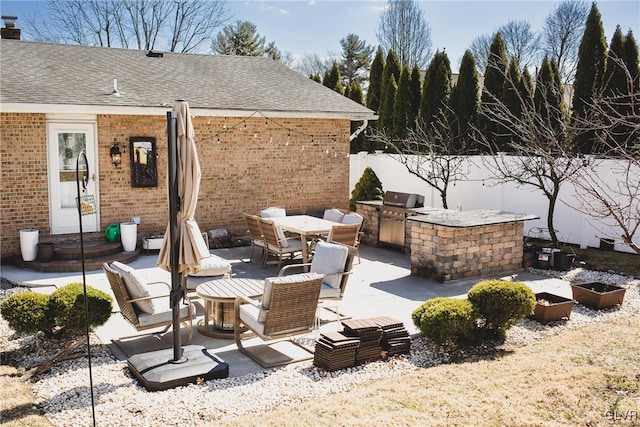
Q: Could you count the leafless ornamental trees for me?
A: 3